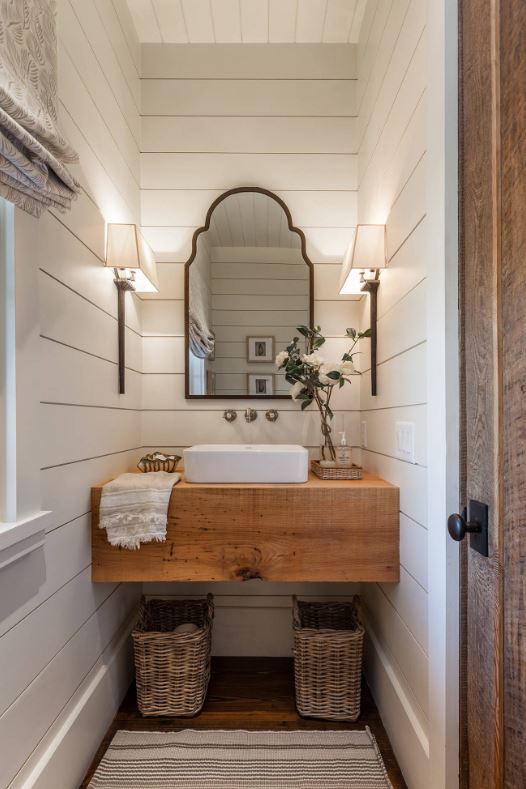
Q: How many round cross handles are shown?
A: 2